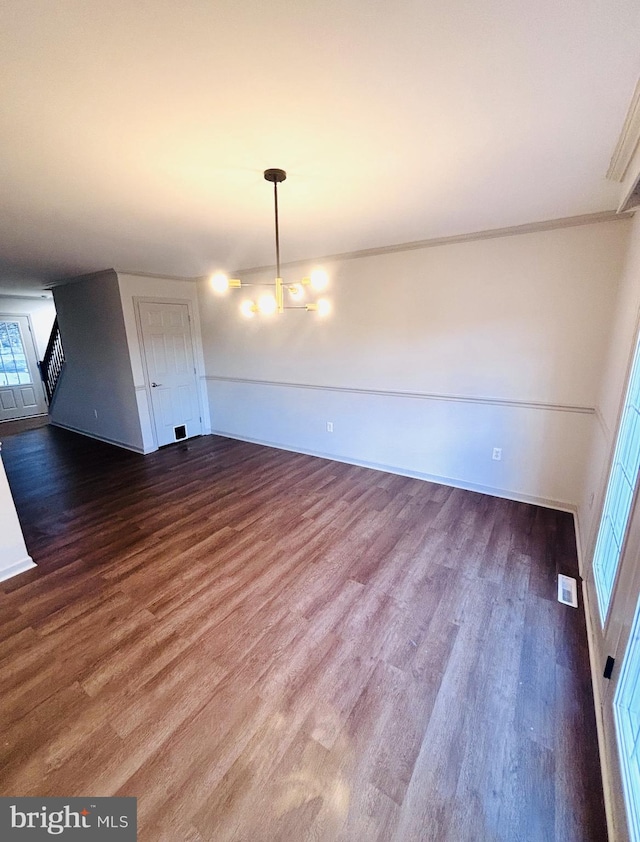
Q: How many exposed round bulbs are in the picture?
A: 6